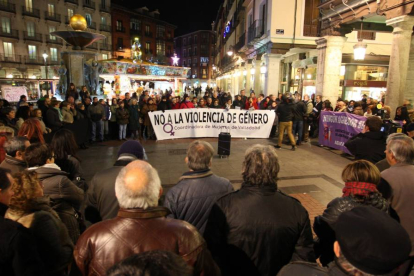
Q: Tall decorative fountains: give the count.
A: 1